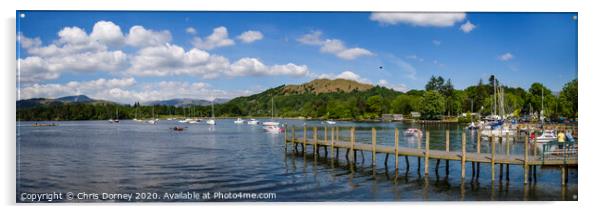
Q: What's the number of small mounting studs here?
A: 4